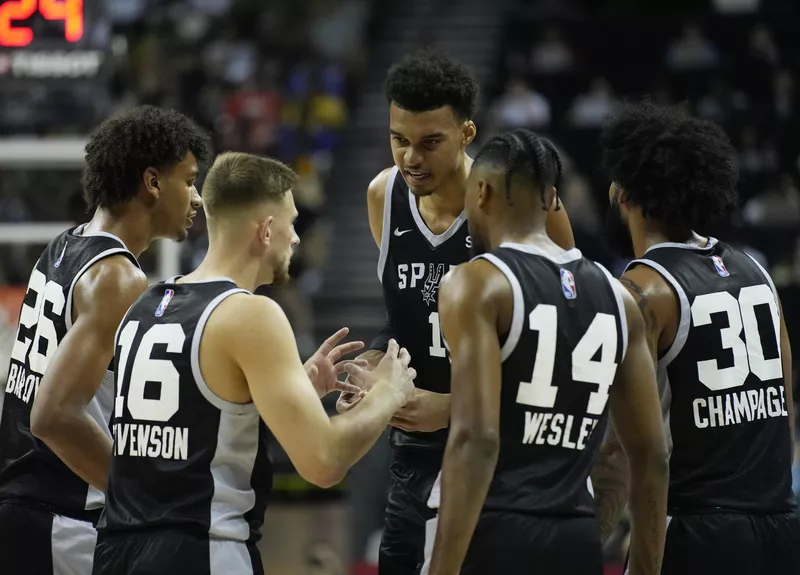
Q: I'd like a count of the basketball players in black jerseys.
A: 5